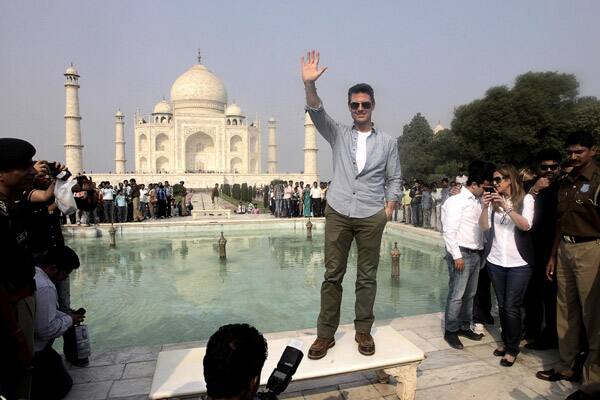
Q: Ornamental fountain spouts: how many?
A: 4